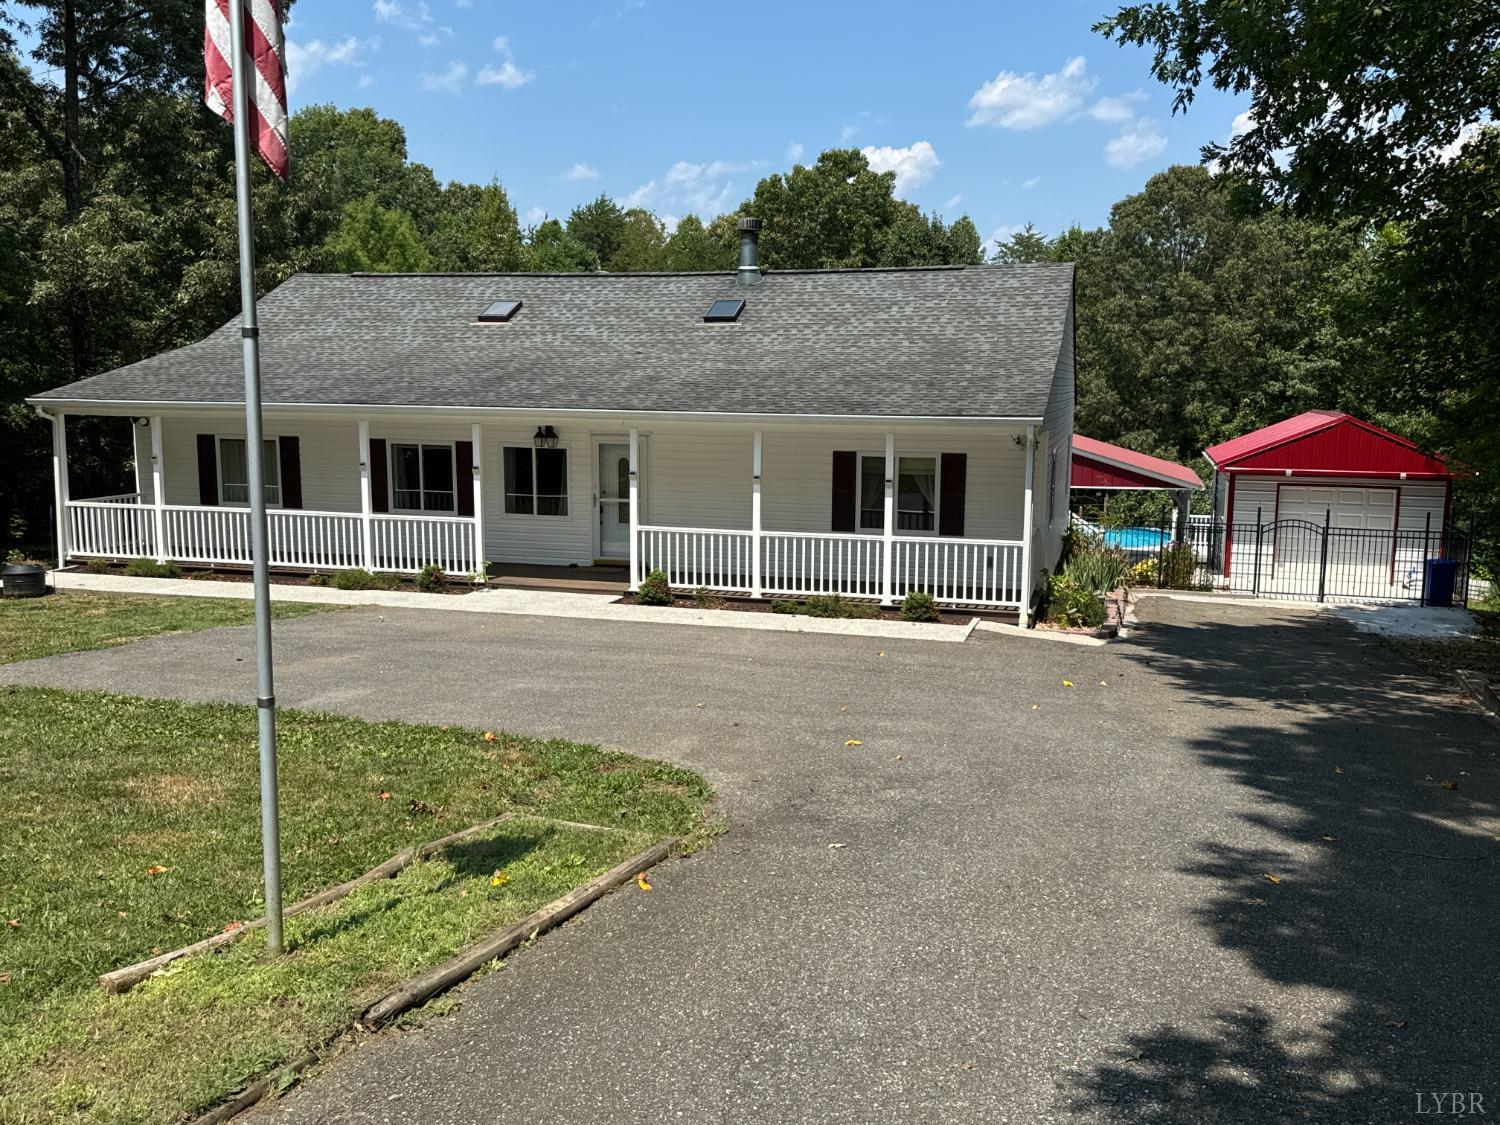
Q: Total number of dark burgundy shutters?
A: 6